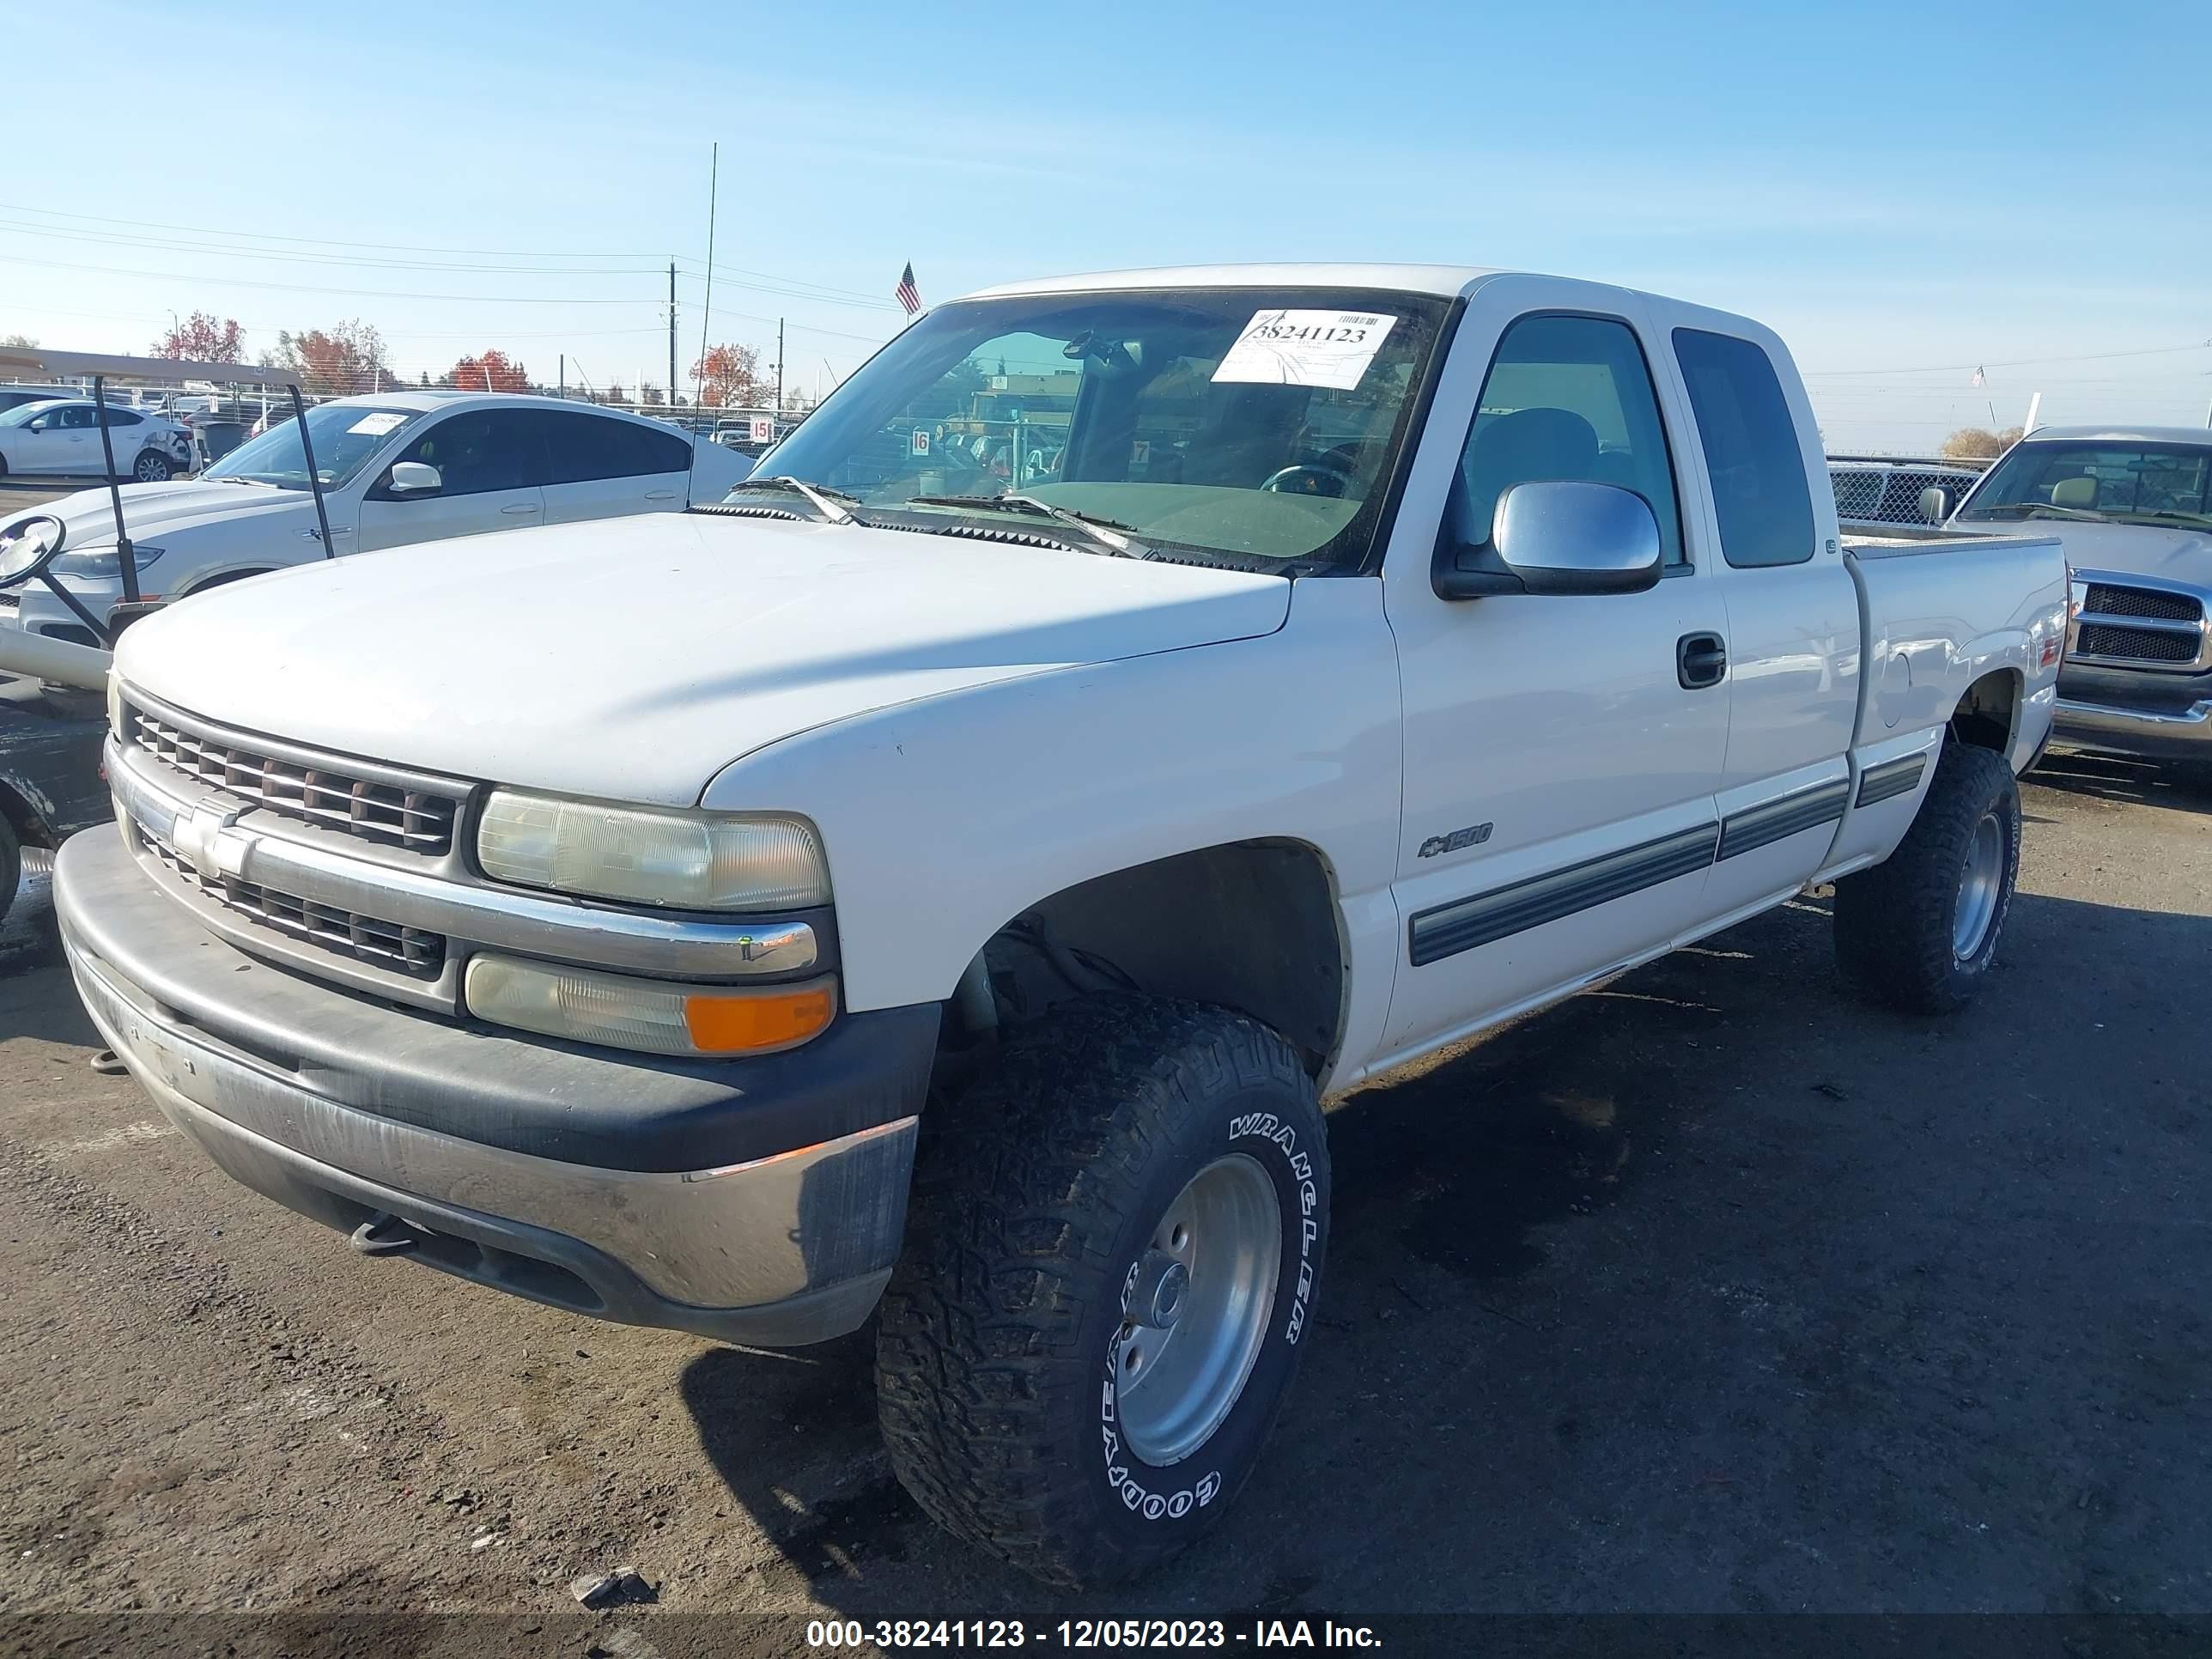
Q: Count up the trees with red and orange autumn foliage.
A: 4